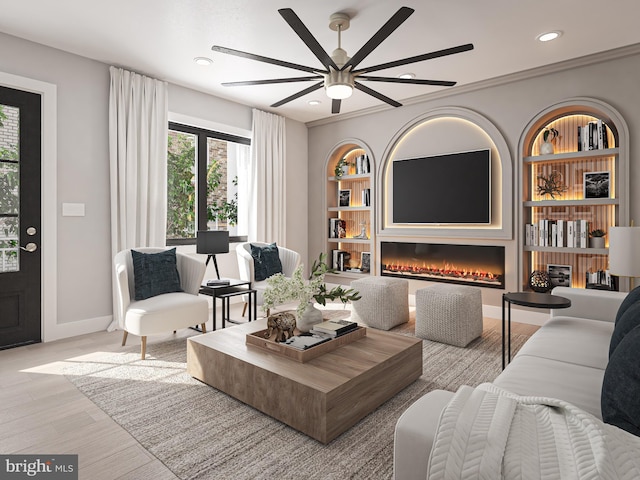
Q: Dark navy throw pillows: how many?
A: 5